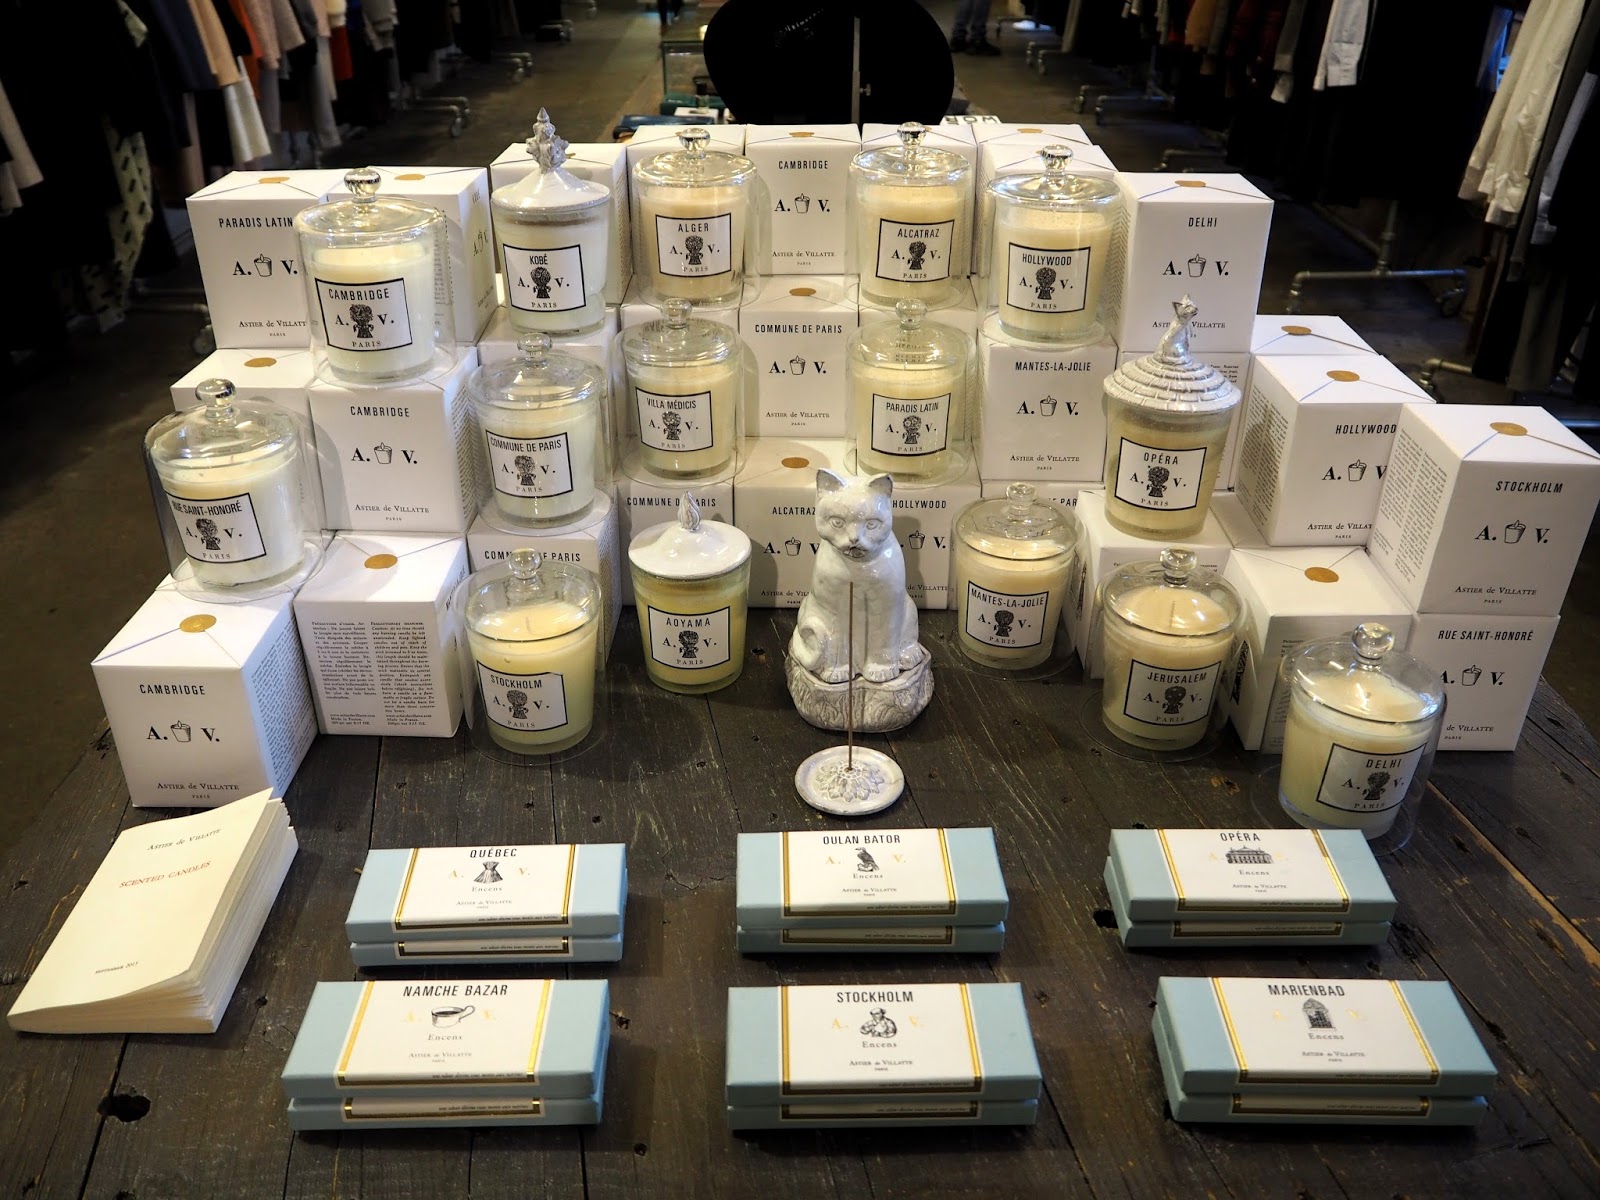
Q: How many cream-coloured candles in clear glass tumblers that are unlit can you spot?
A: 15